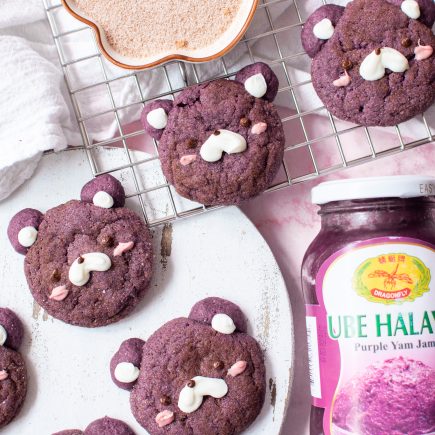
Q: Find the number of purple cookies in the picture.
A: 6